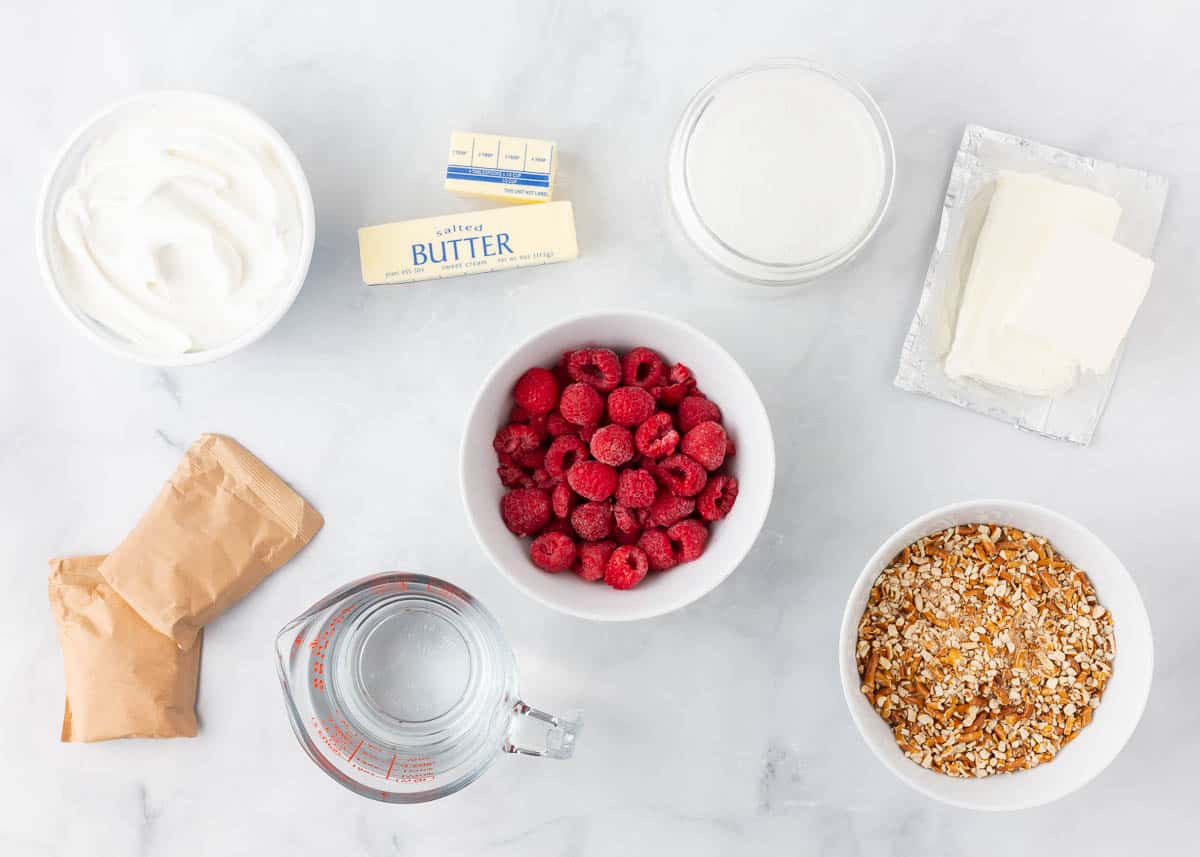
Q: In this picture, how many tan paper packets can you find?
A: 2